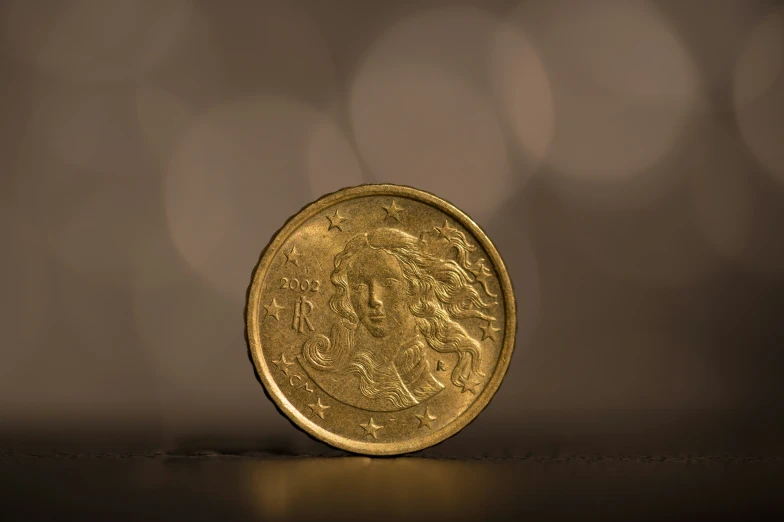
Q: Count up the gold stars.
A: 12